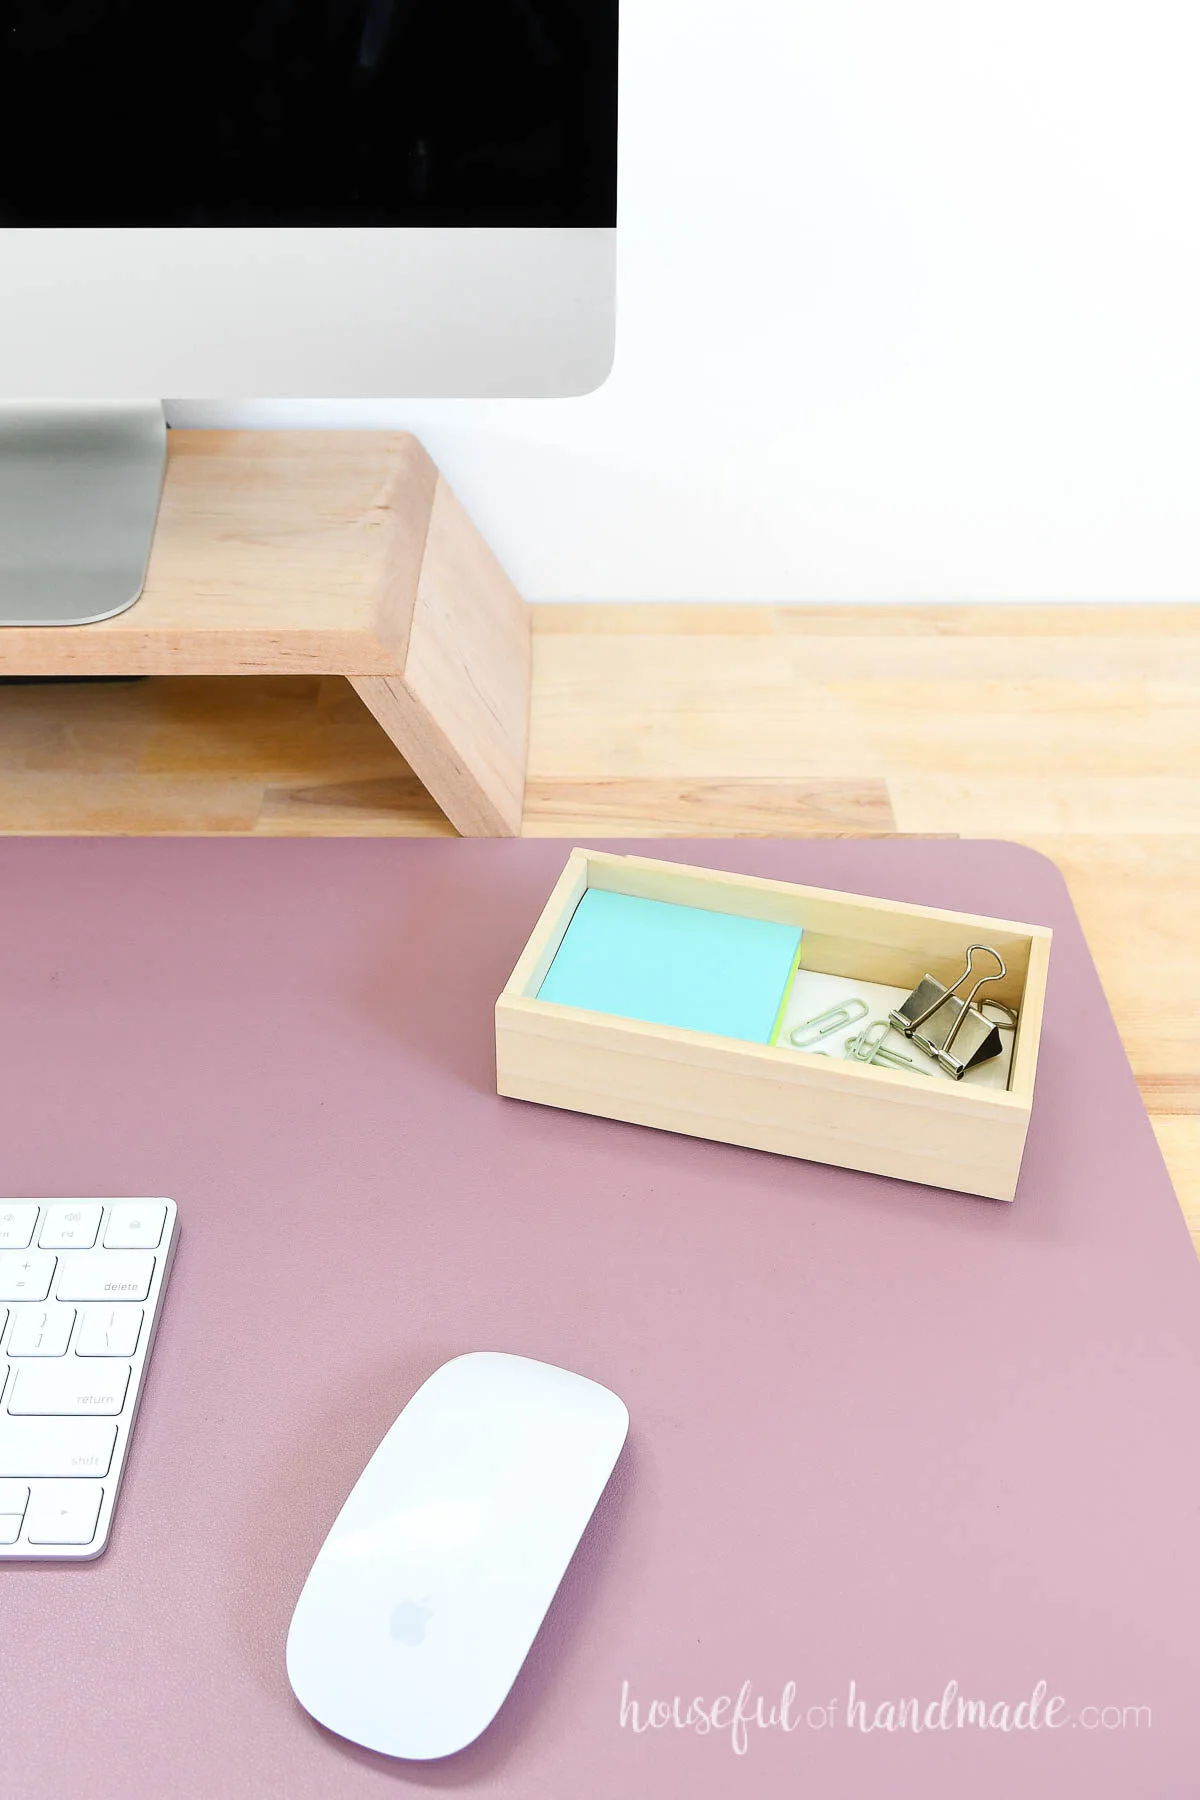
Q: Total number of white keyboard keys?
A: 14